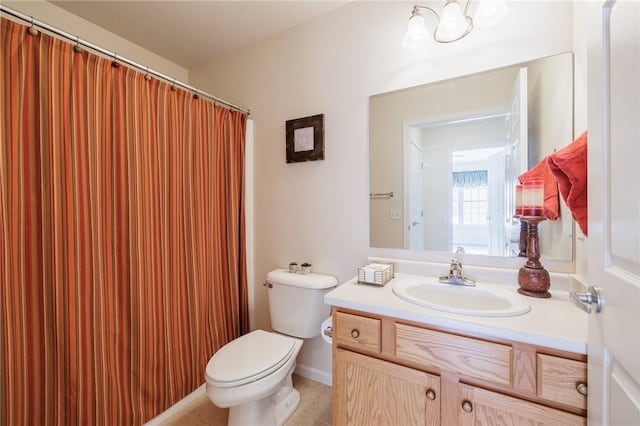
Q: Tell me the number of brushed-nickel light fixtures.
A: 1